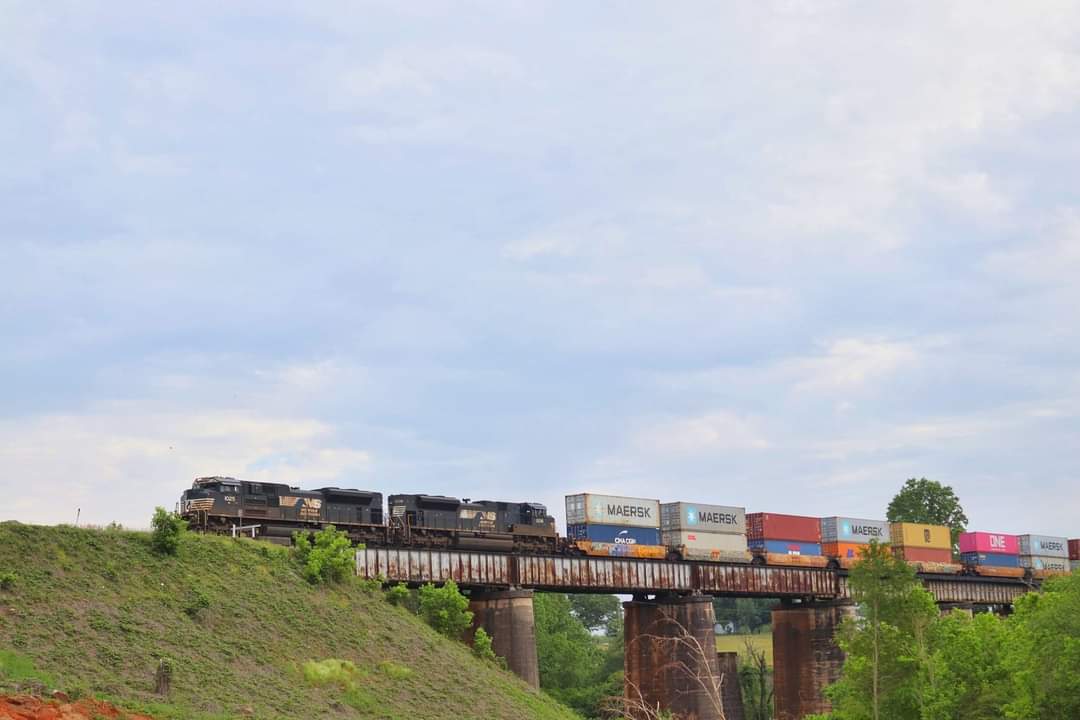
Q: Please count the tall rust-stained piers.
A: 3